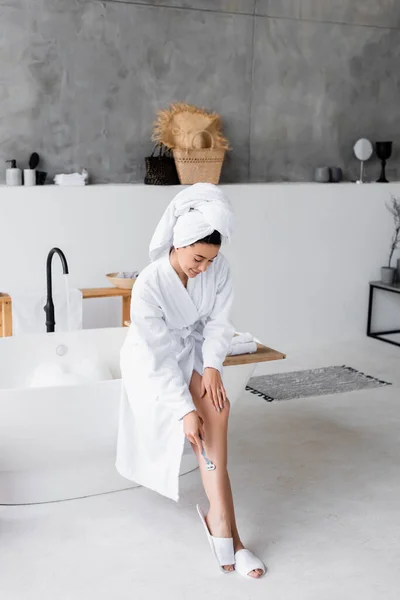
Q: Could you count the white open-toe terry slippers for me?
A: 2